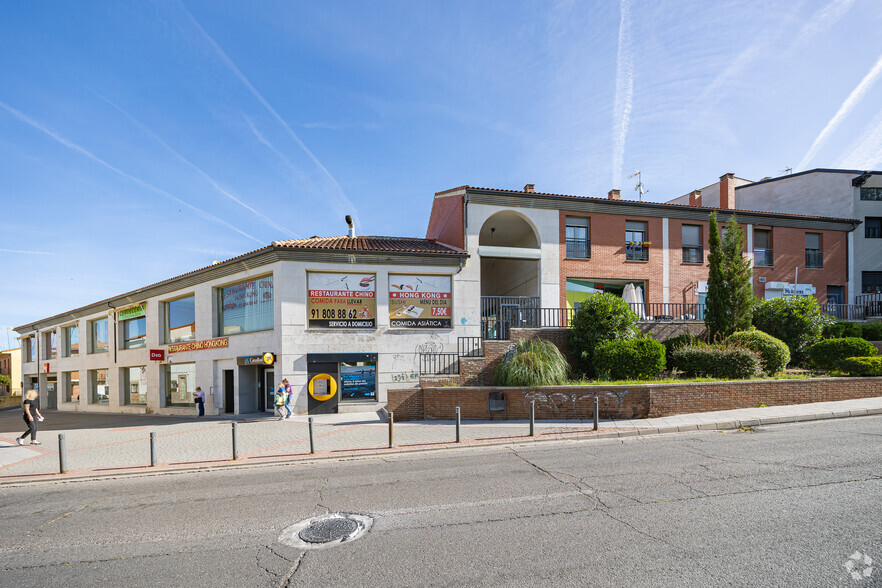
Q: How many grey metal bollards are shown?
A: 8